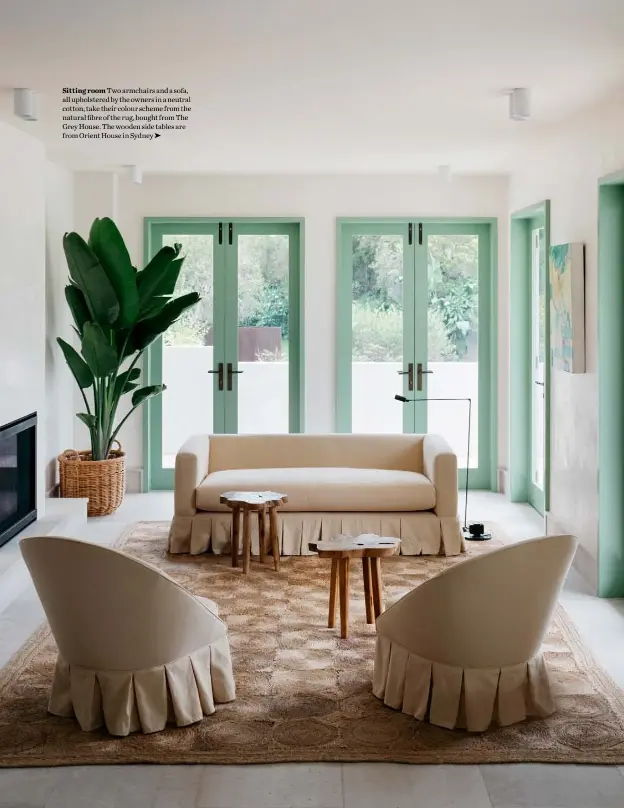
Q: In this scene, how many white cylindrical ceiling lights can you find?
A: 4